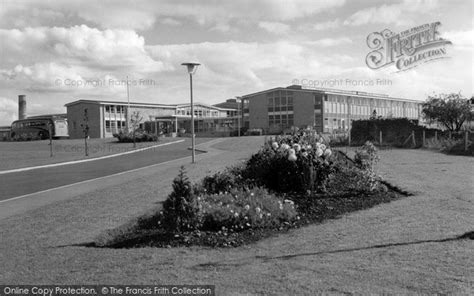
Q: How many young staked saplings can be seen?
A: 3